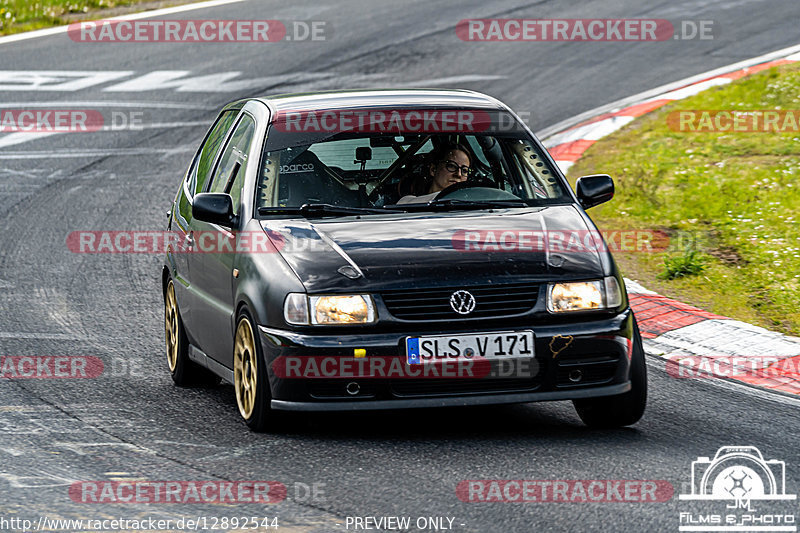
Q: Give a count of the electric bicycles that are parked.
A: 0